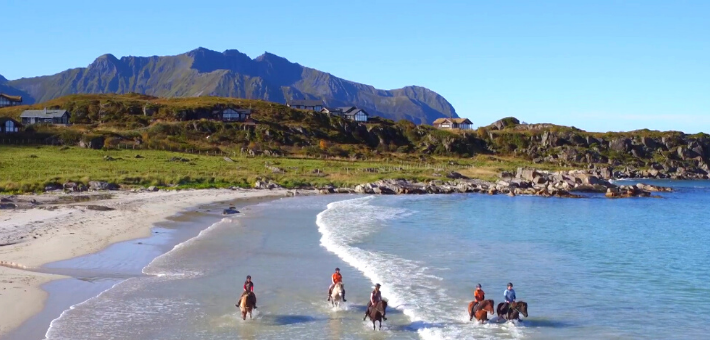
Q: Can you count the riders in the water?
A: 5